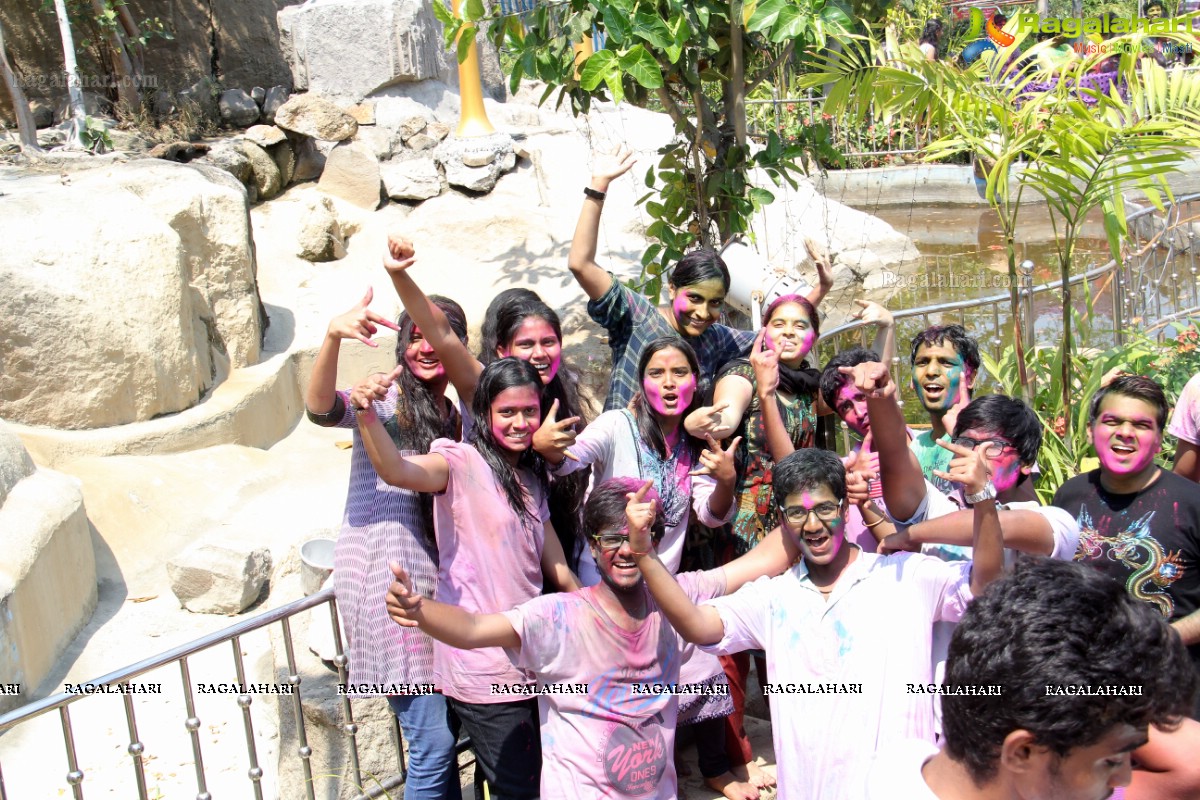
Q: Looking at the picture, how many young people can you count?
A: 13